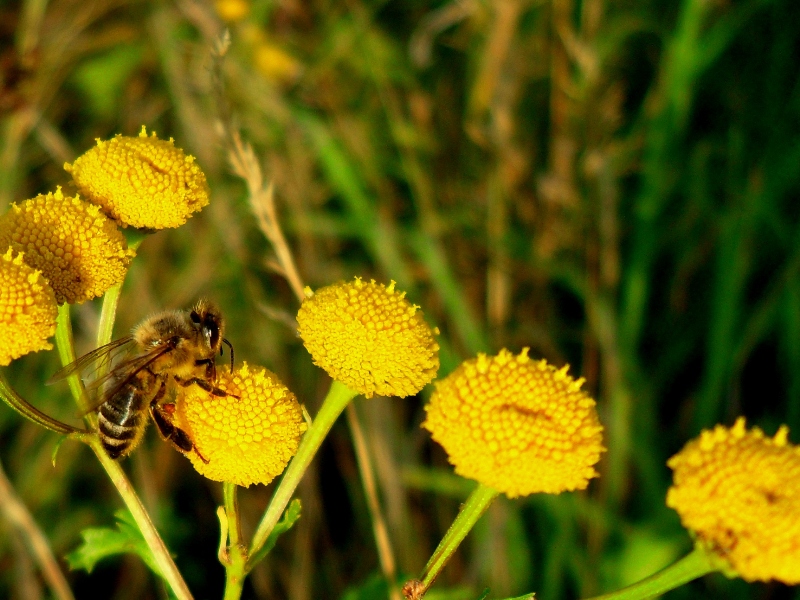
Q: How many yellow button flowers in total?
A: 7